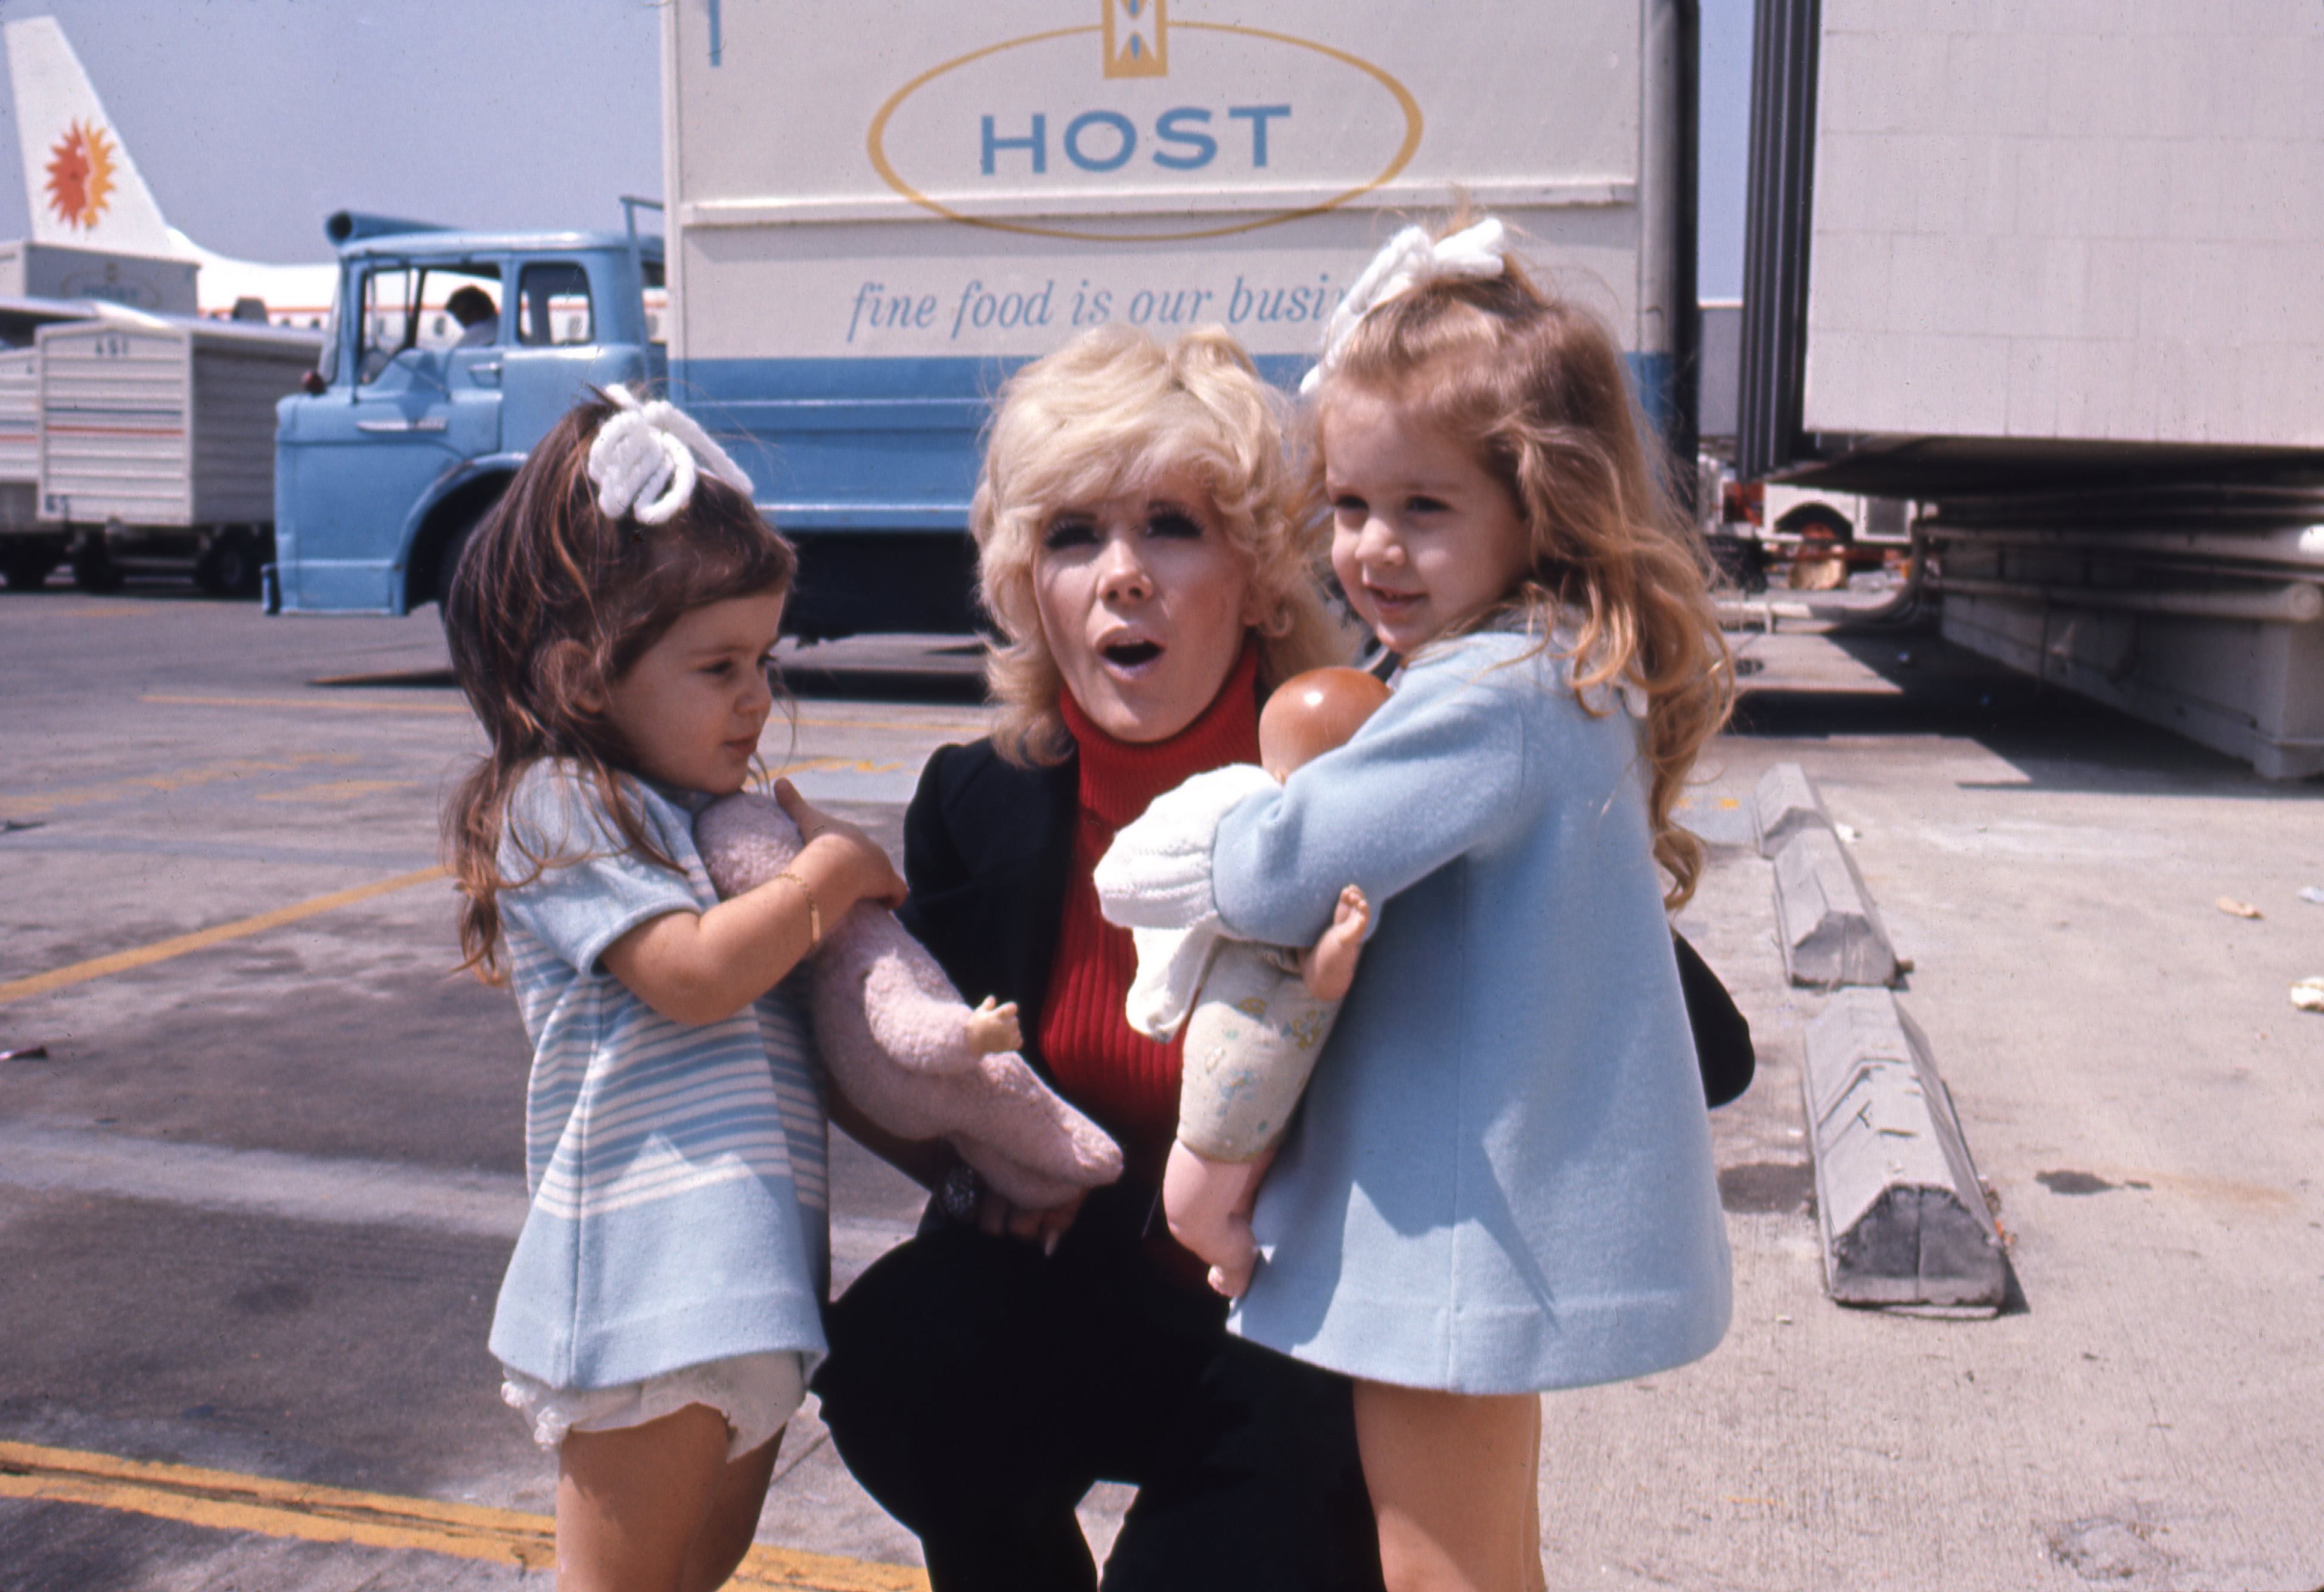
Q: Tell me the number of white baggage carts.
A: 2